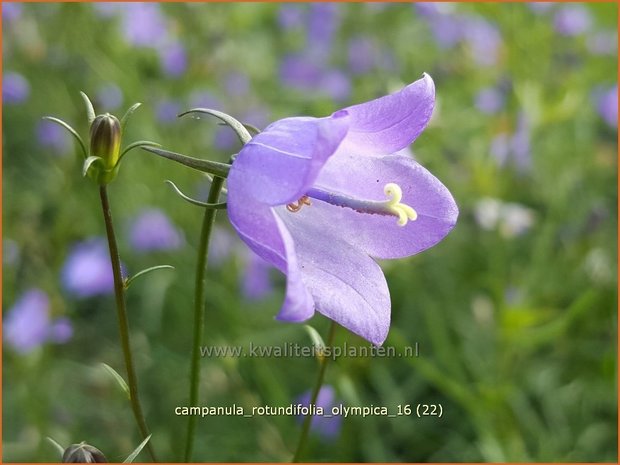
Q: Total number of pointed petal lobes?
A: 5